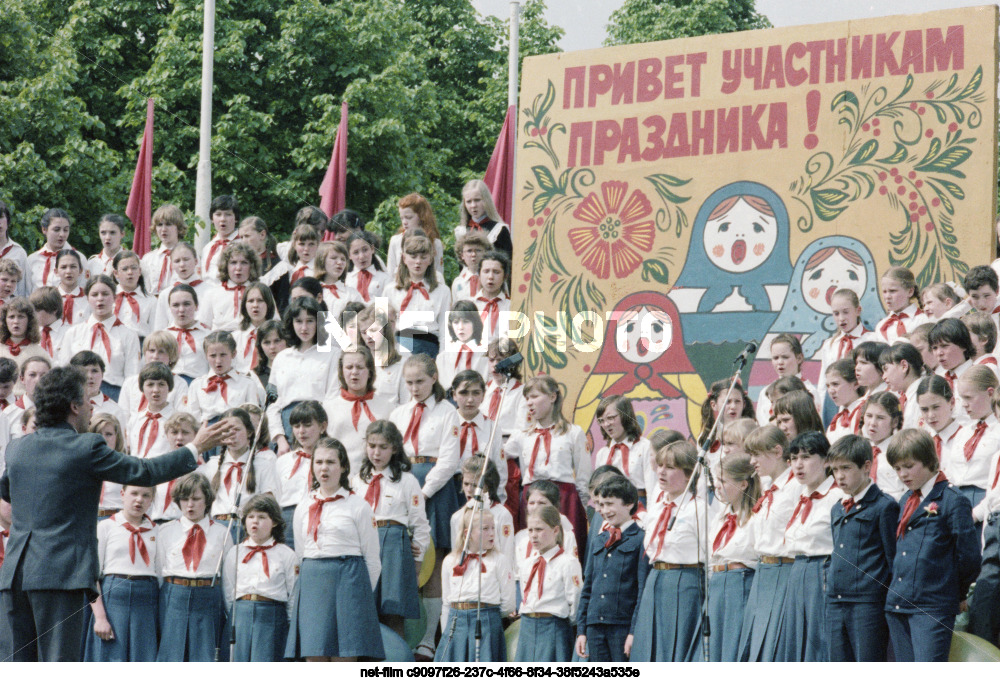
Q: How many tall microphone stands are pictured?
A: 3